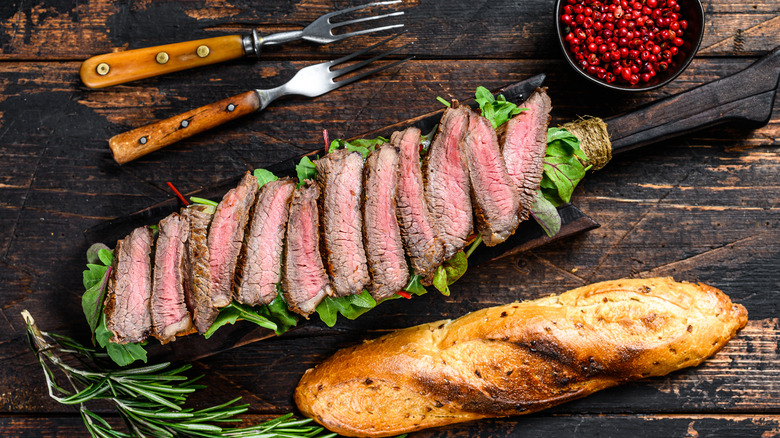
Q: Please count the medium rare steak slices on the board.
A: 12